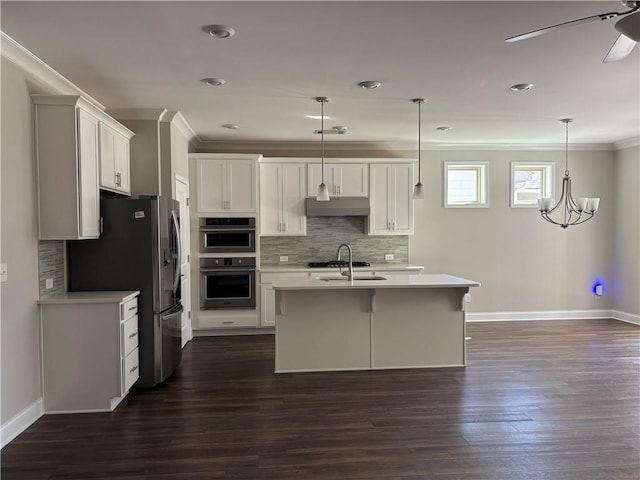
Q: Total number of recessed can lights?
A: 7